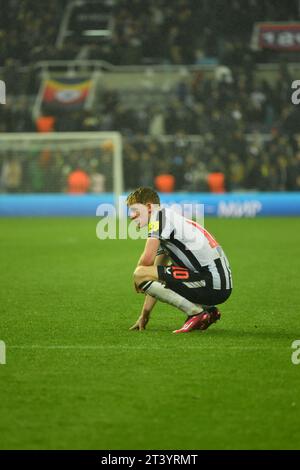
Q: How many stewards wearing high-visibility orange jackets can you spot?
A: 4